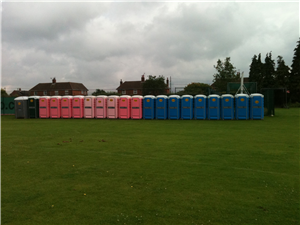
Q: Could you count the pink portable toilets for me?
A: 9